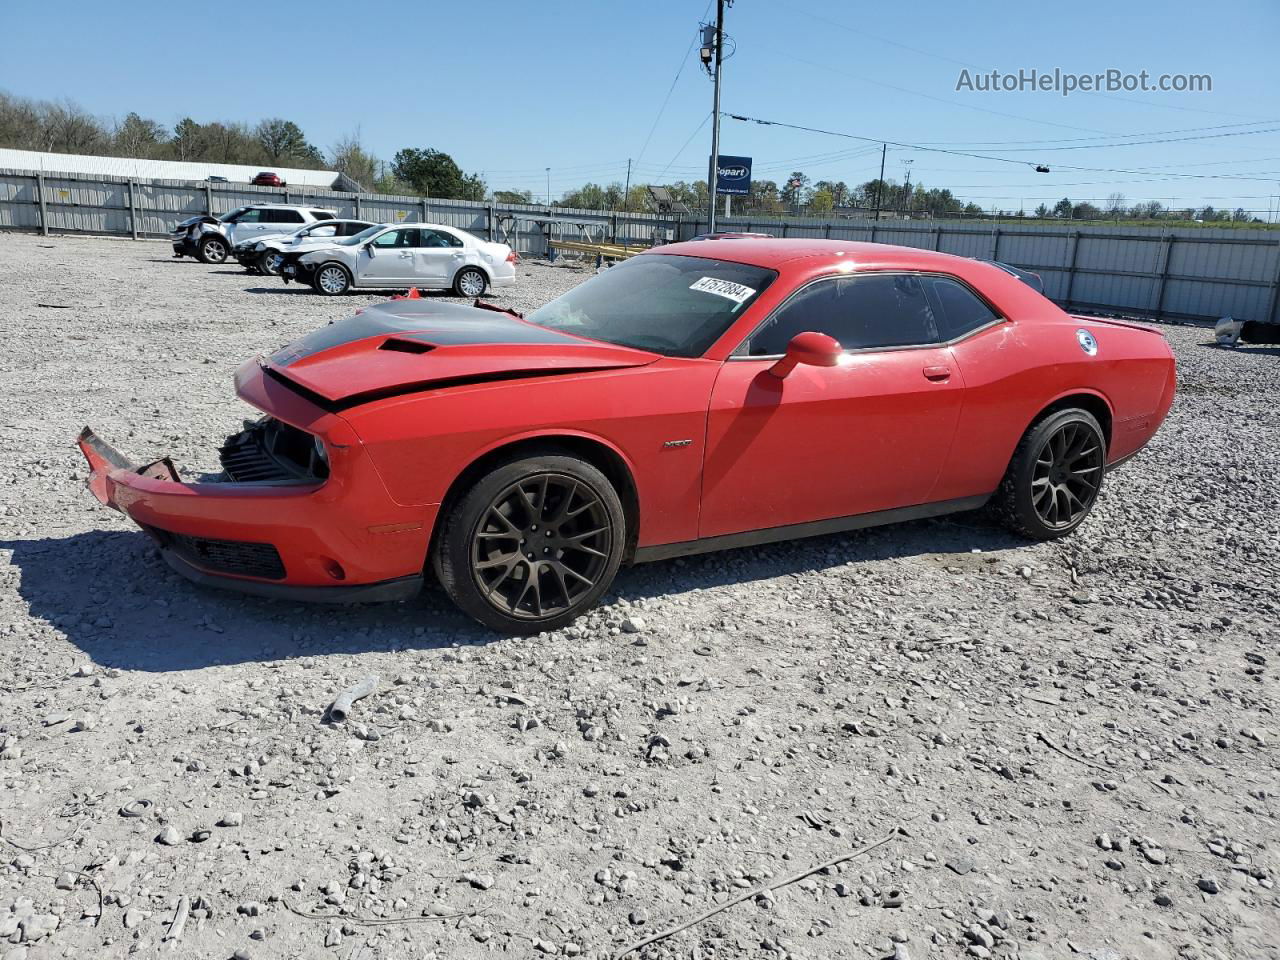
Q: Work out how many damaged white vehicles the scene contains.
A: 3